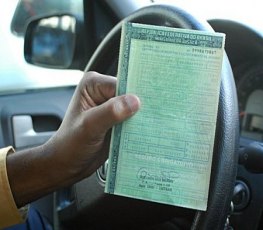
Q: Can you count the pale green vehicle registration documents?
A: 1